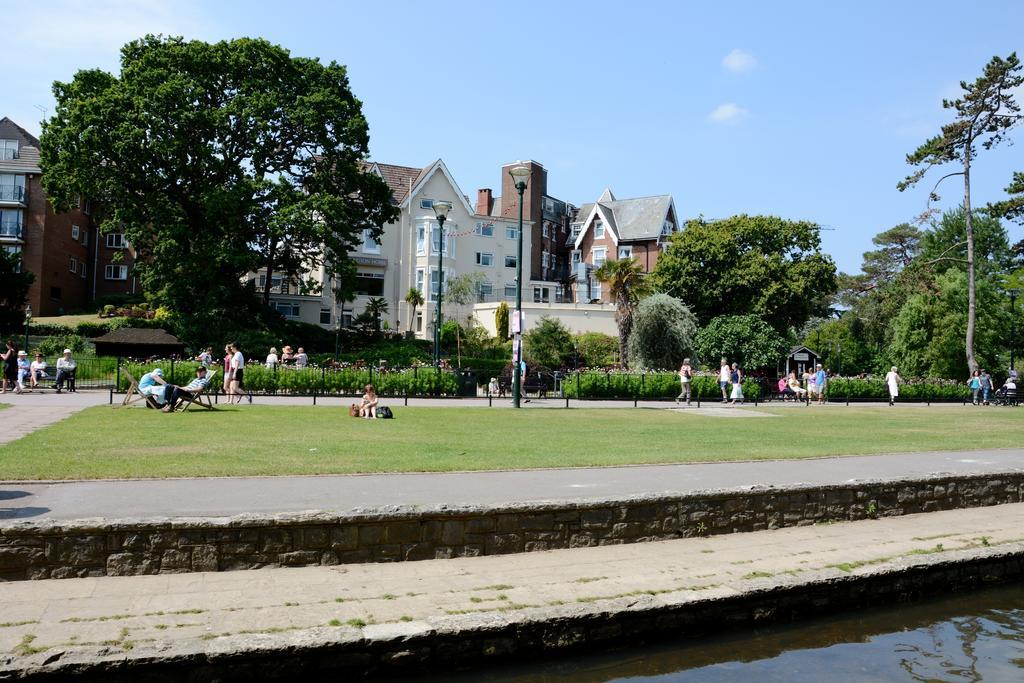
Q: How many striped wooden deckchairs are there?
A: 2